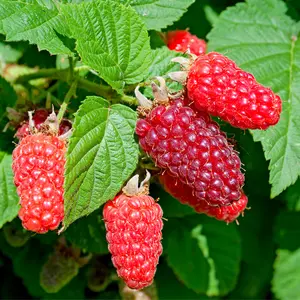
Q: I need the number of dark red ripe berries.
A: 1